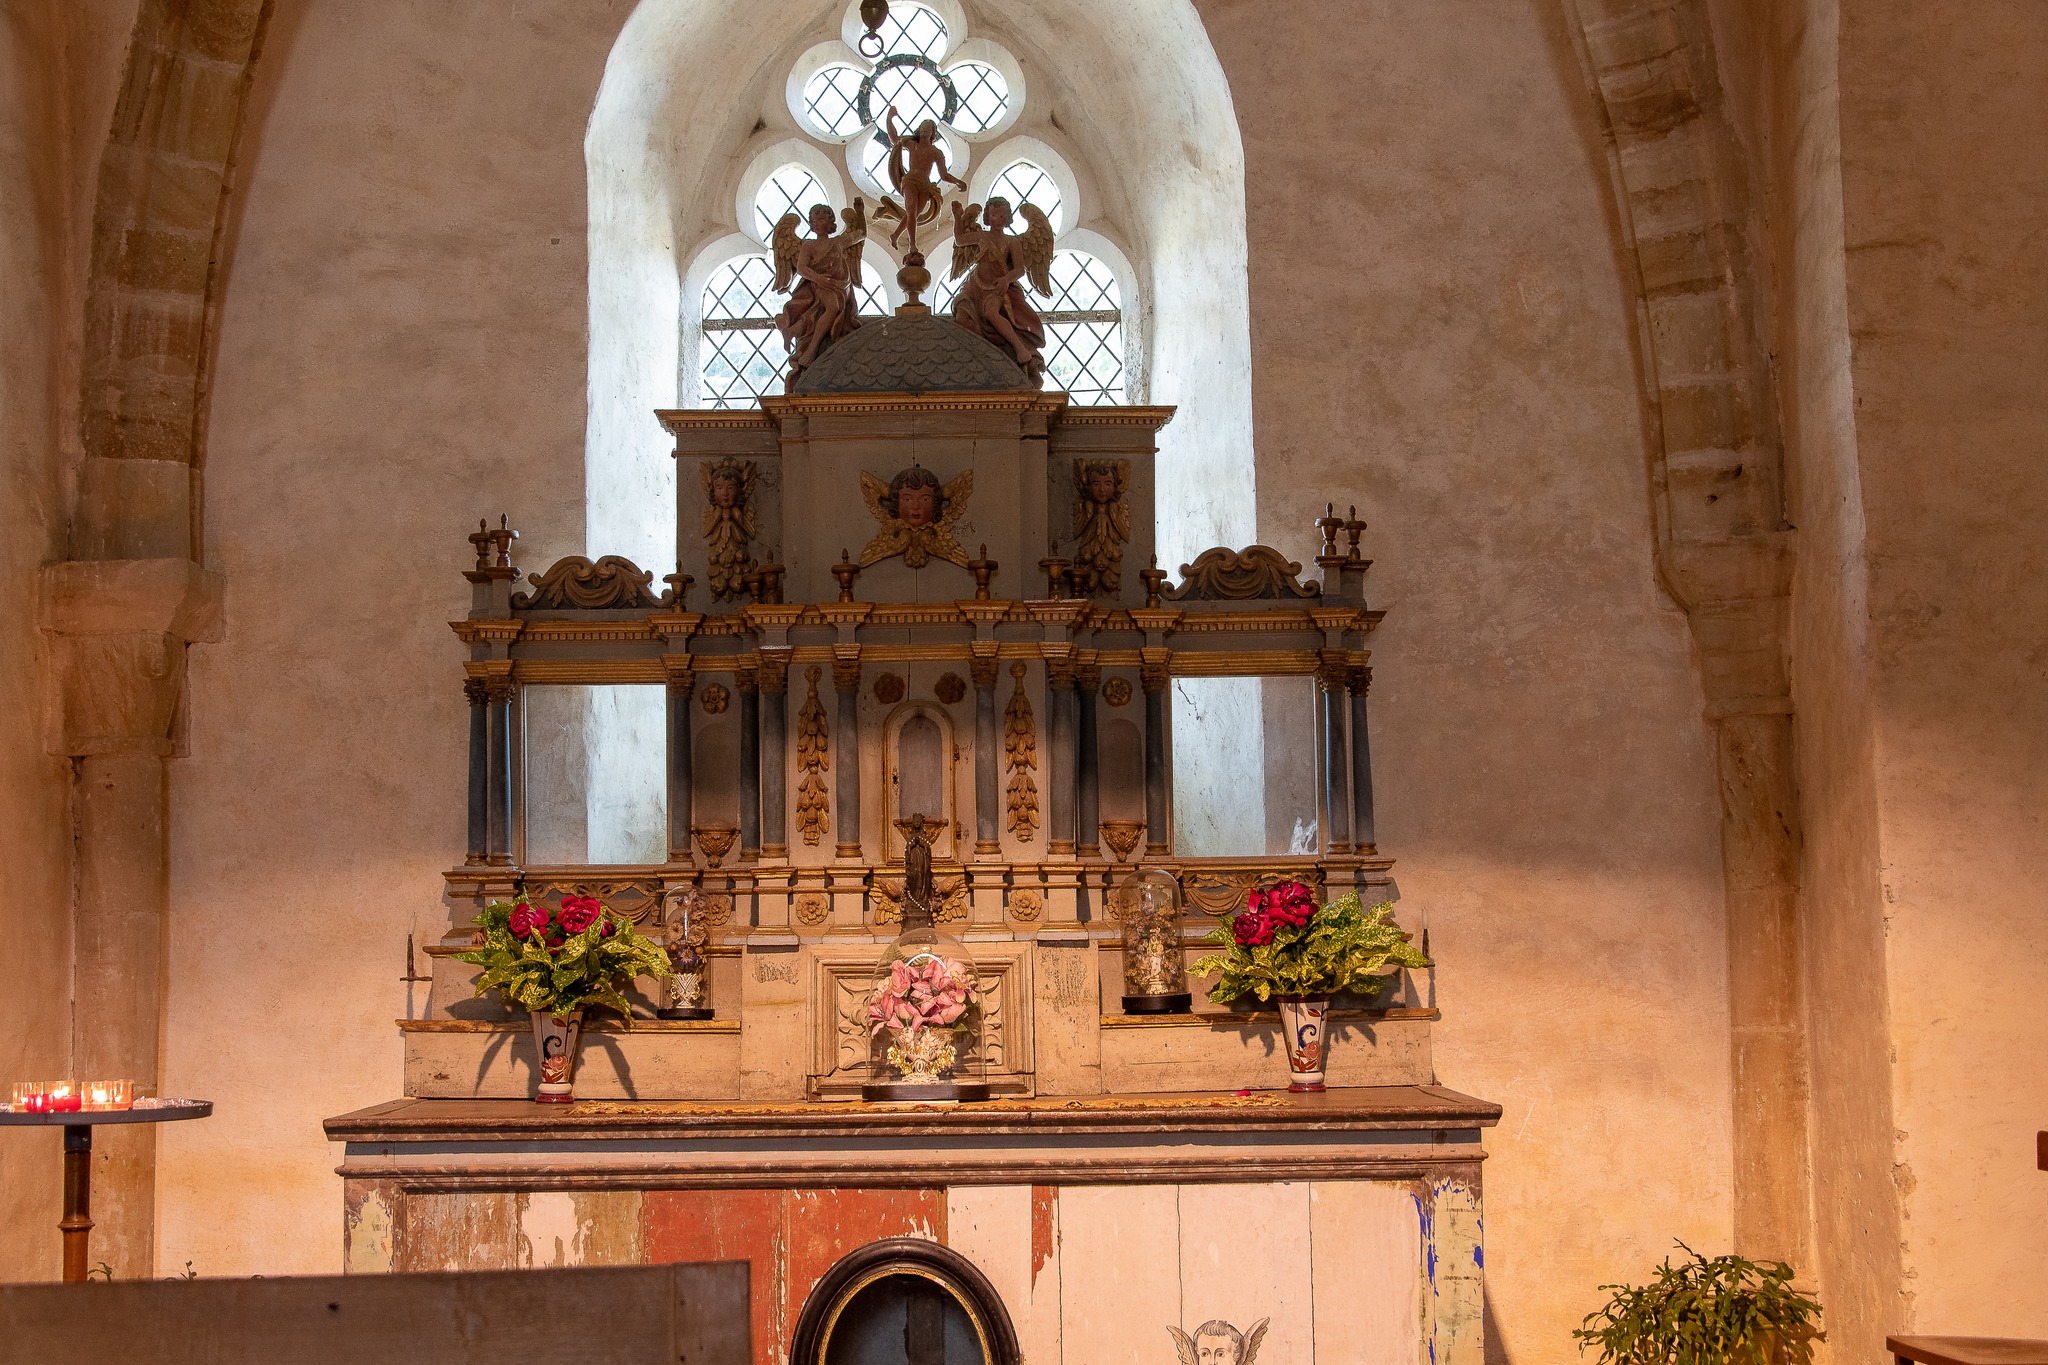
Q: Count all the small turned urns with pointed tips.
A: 12